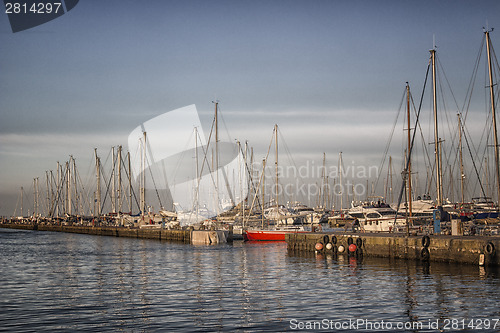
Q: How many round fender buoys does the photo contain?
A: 4